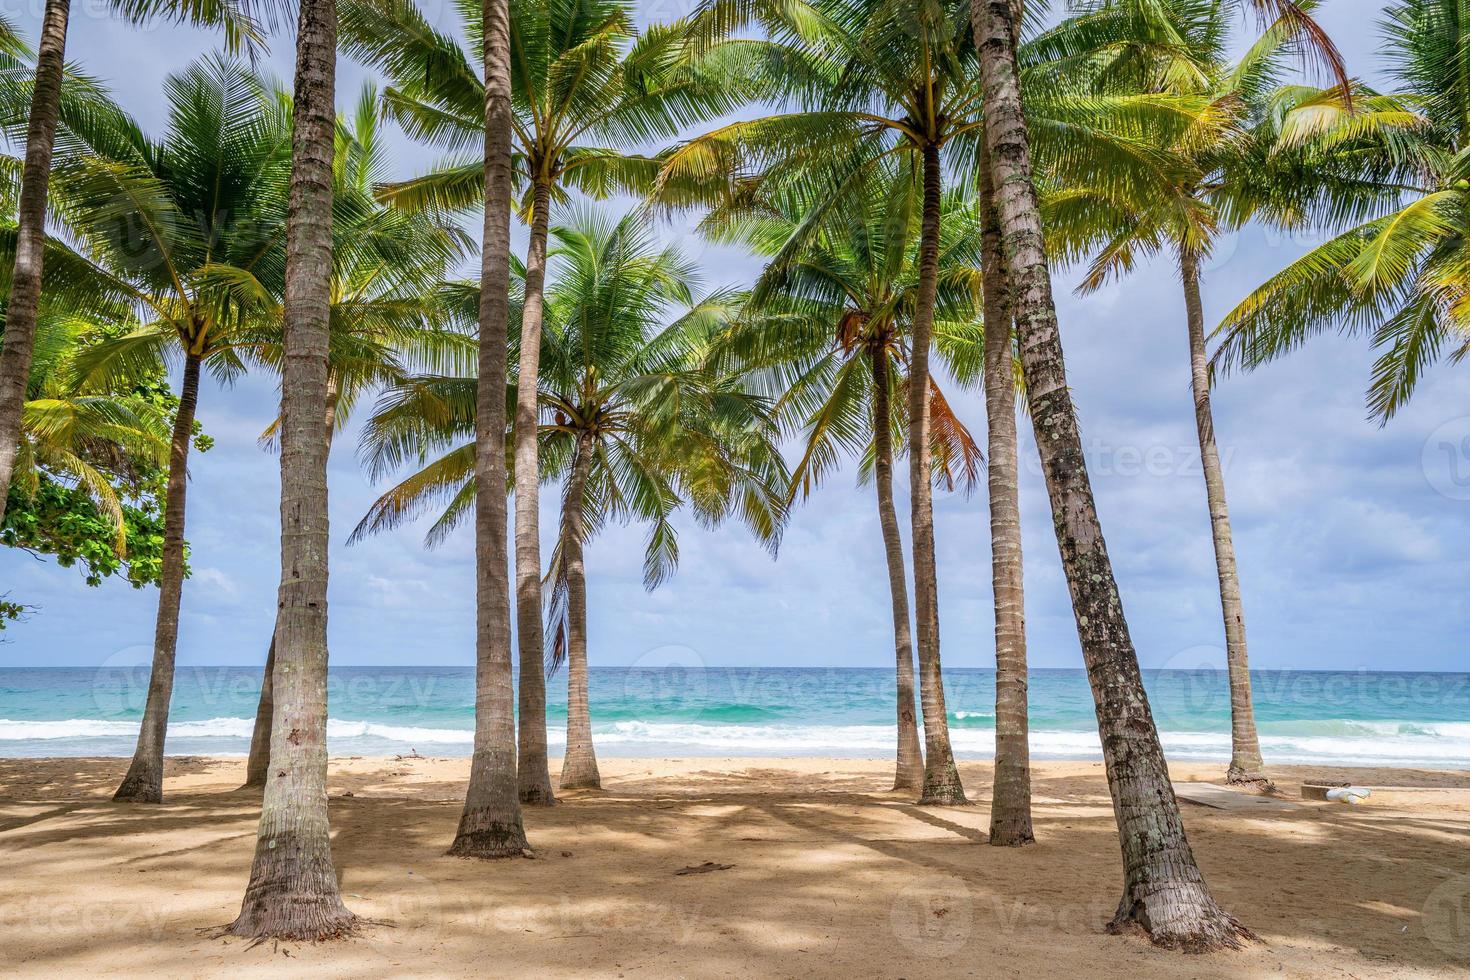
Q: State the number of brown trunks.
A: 12